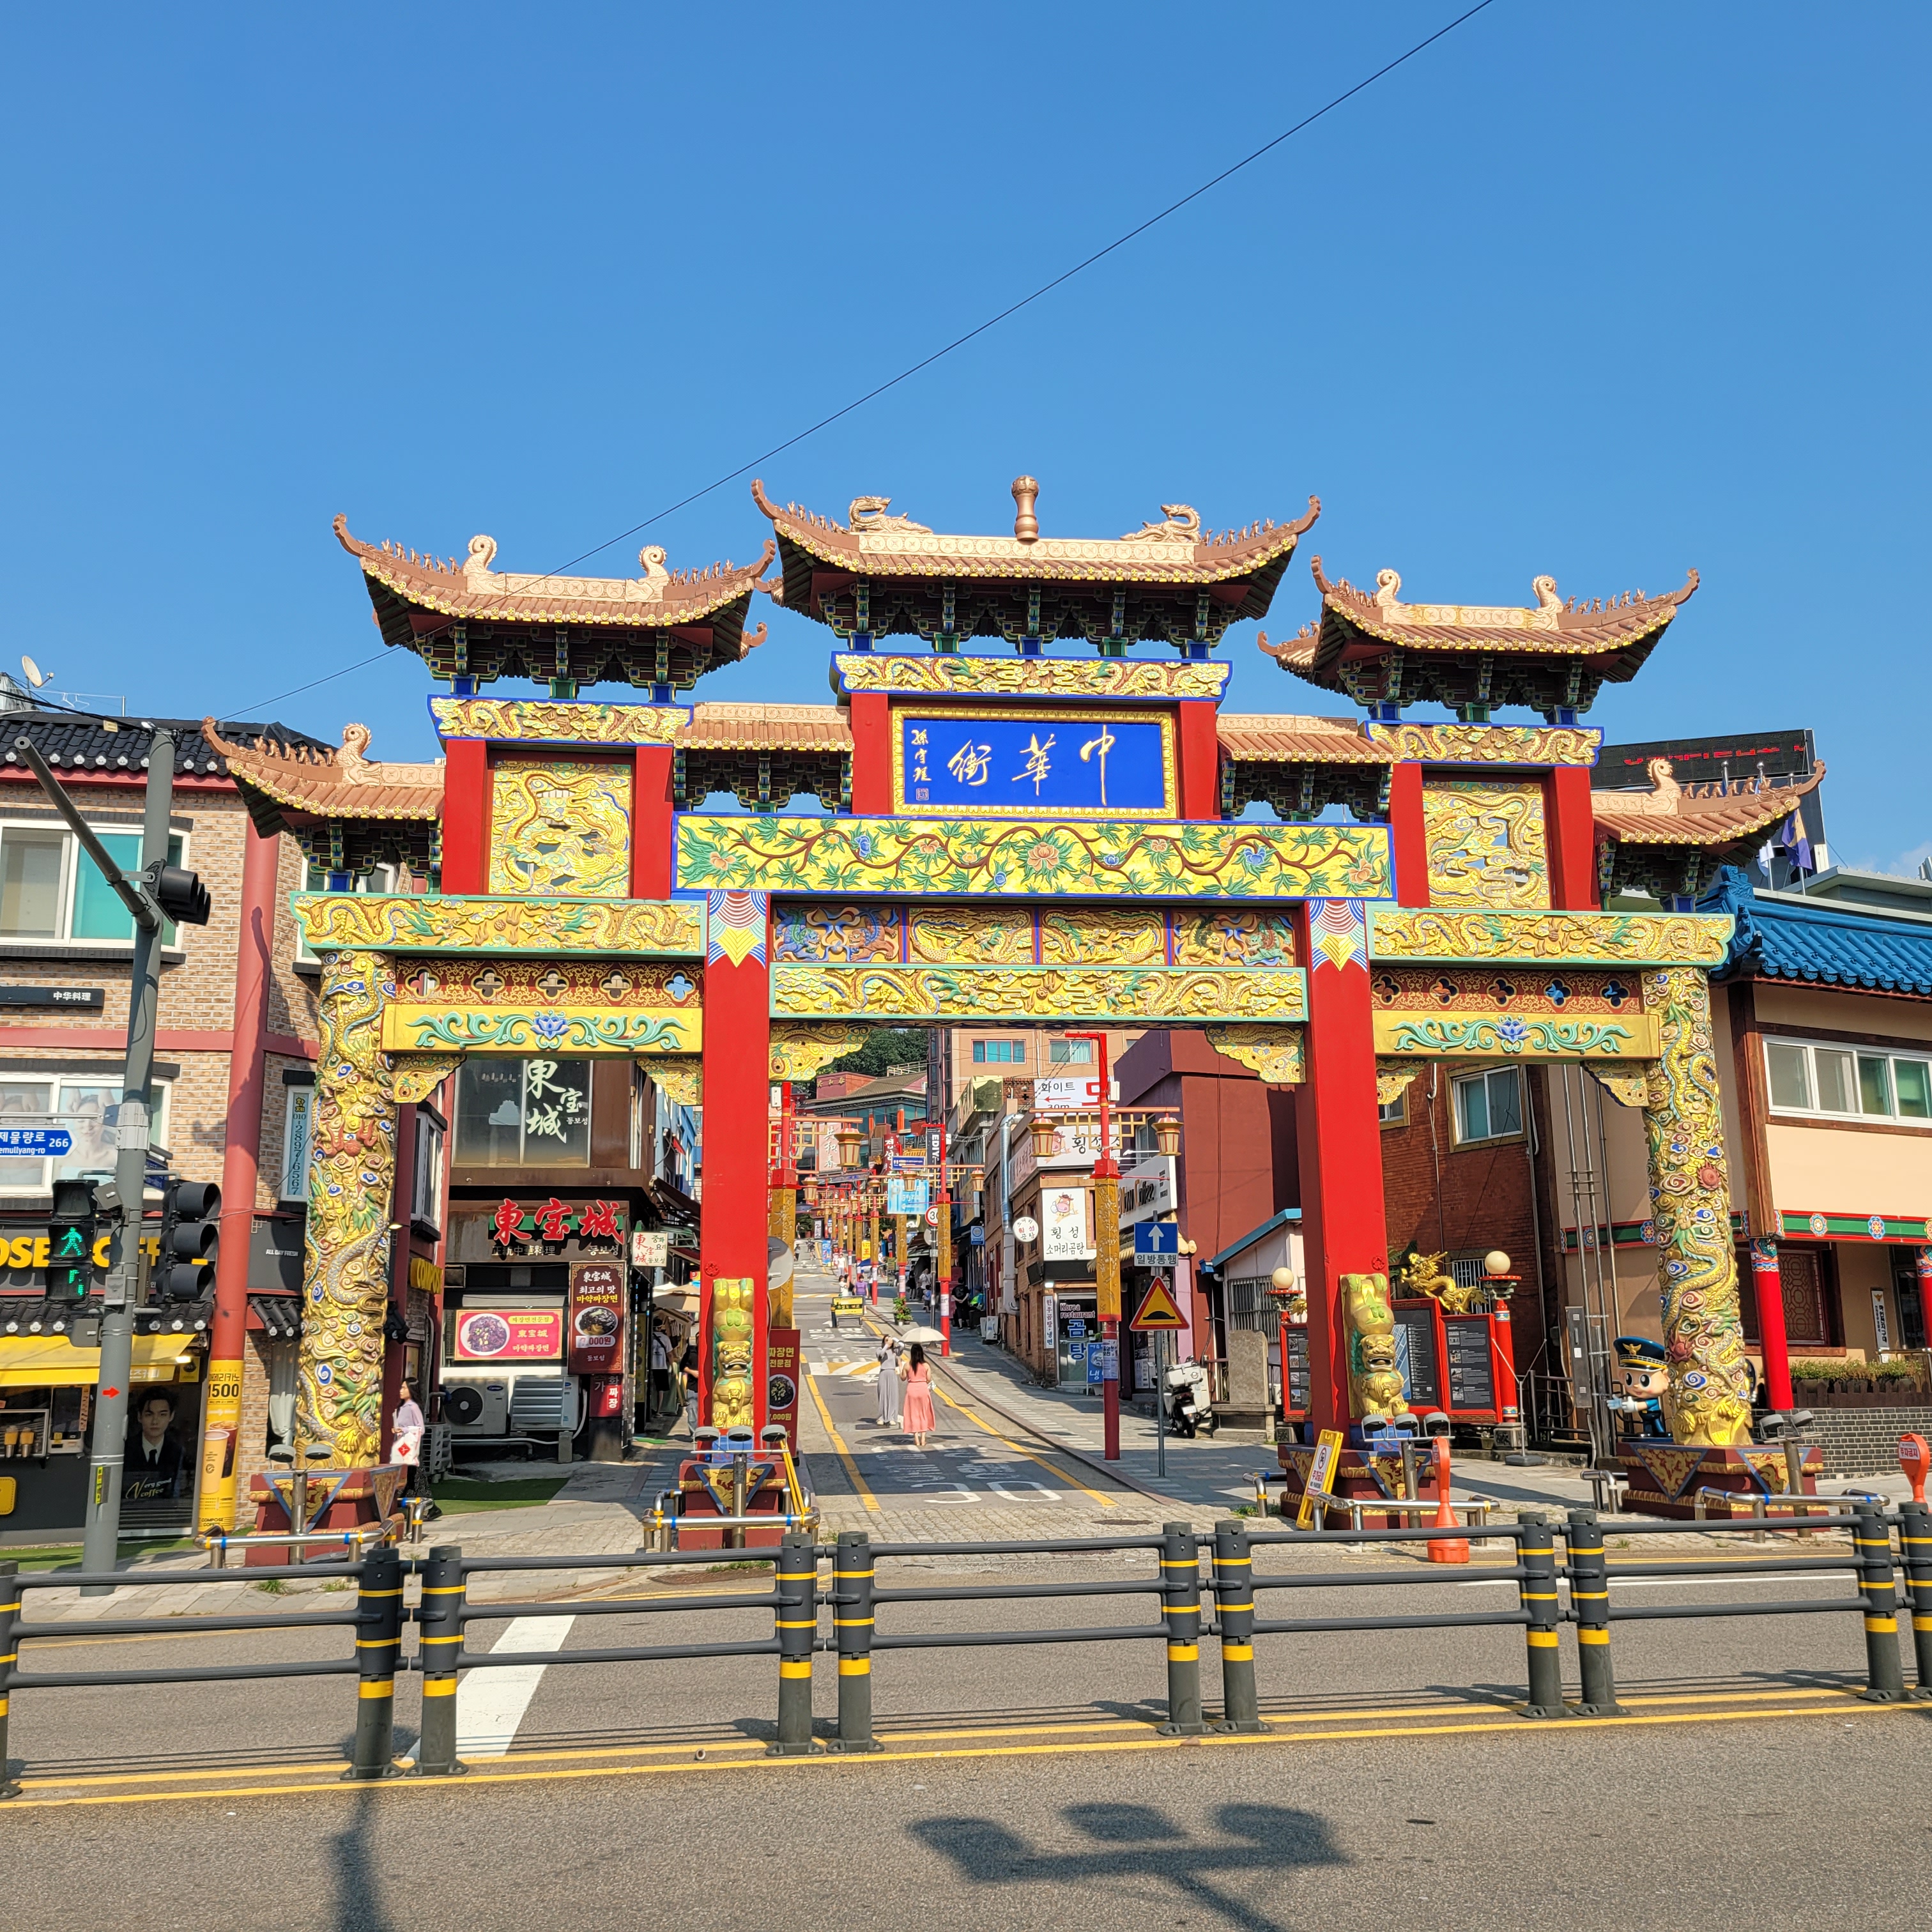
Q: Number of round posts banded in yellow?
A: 11